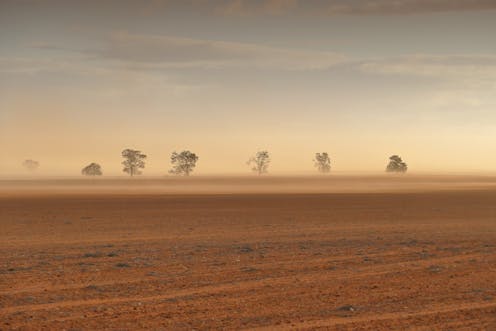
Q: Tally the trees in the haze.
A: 7